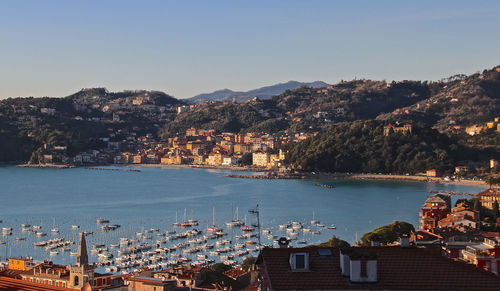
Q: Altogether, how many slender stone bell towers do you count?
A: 1